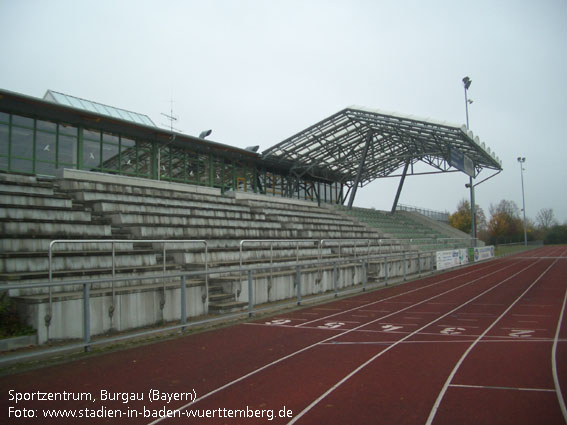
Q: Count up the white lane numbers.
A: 5